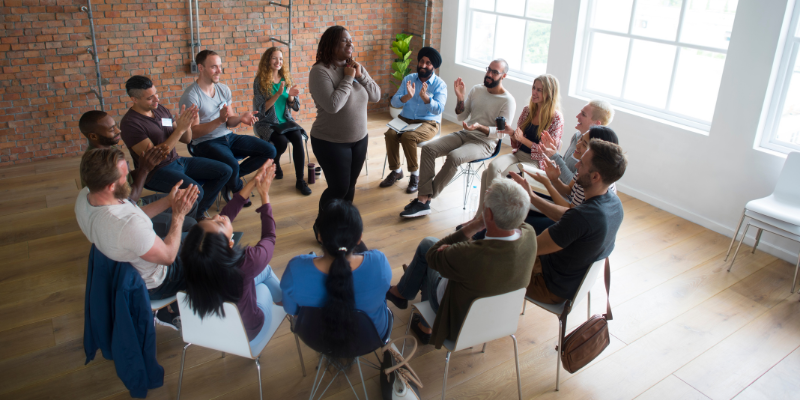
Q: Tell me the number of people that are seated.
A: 14